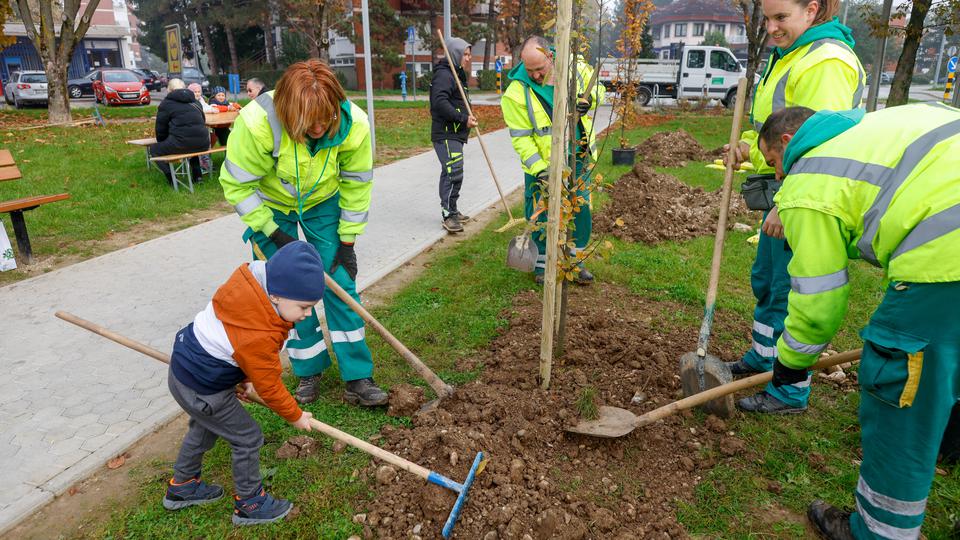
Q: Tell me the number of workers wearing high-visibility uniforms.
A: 4